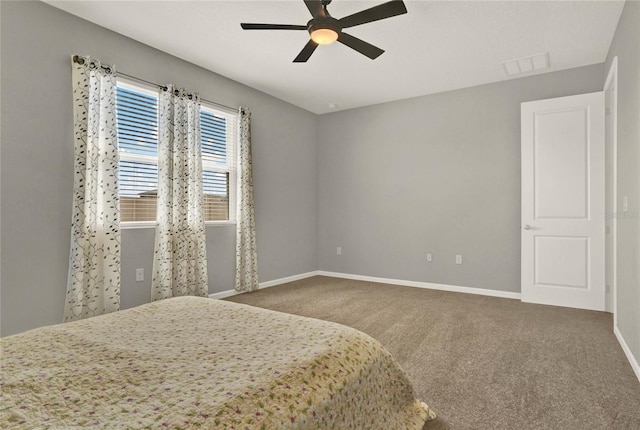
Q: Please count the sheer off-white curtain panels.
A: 3